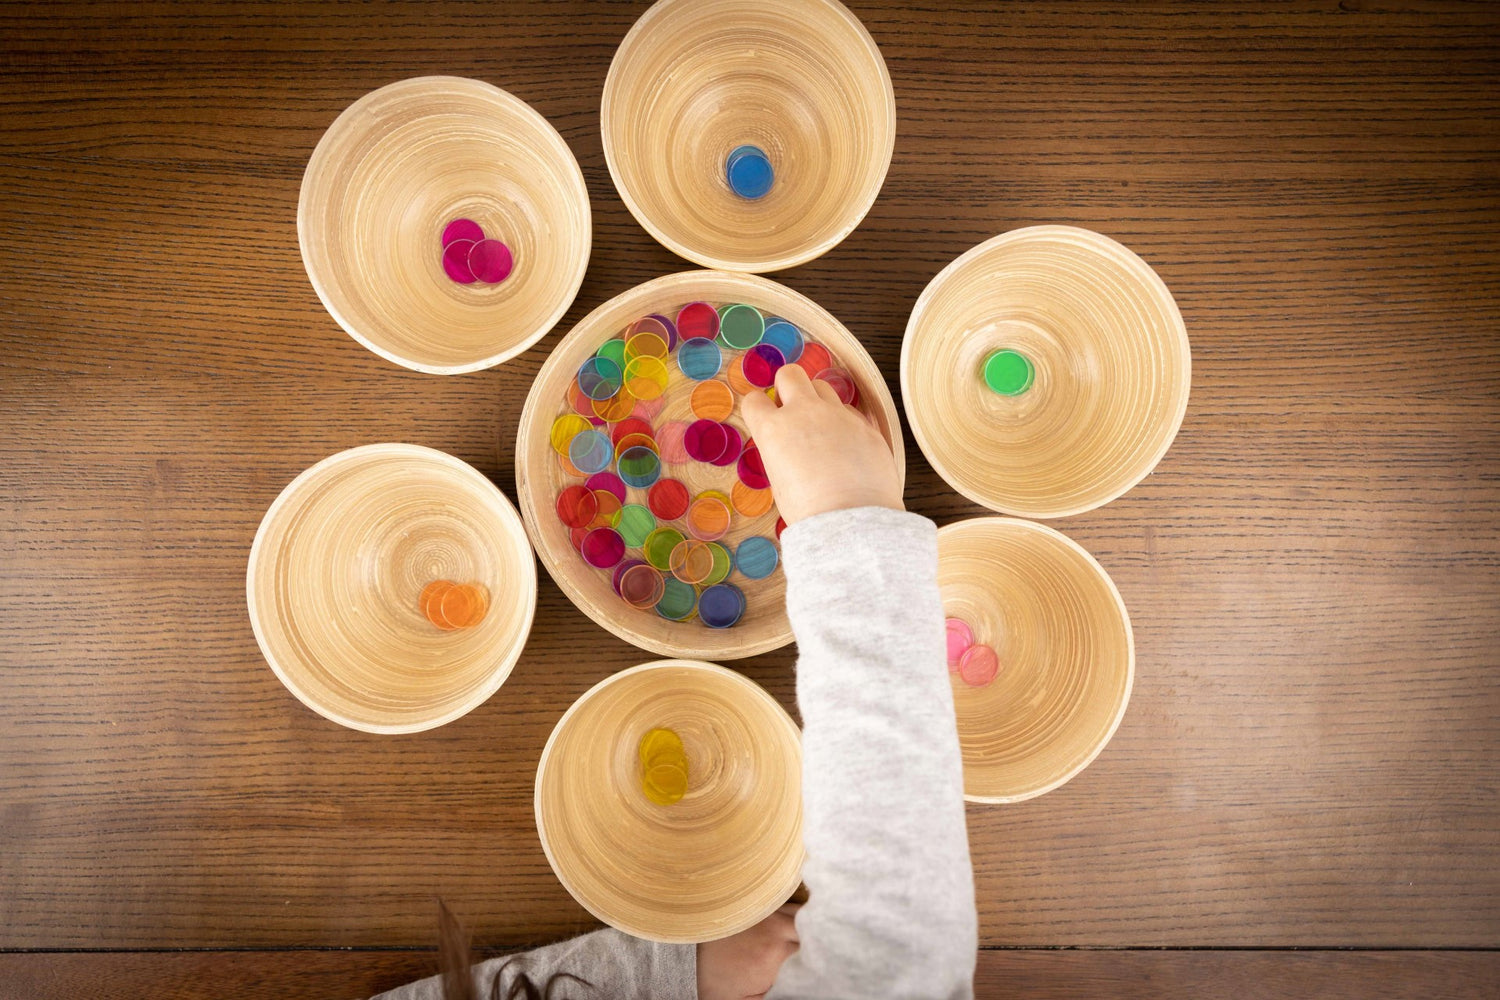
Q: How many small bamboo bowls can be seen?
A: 6